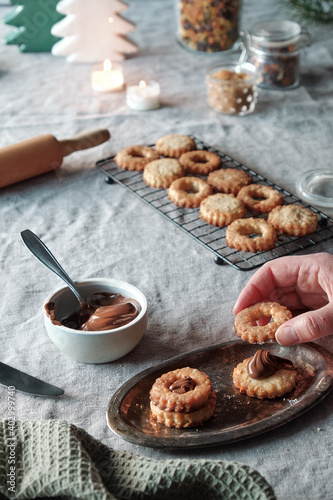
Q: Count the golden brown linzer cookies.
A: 14